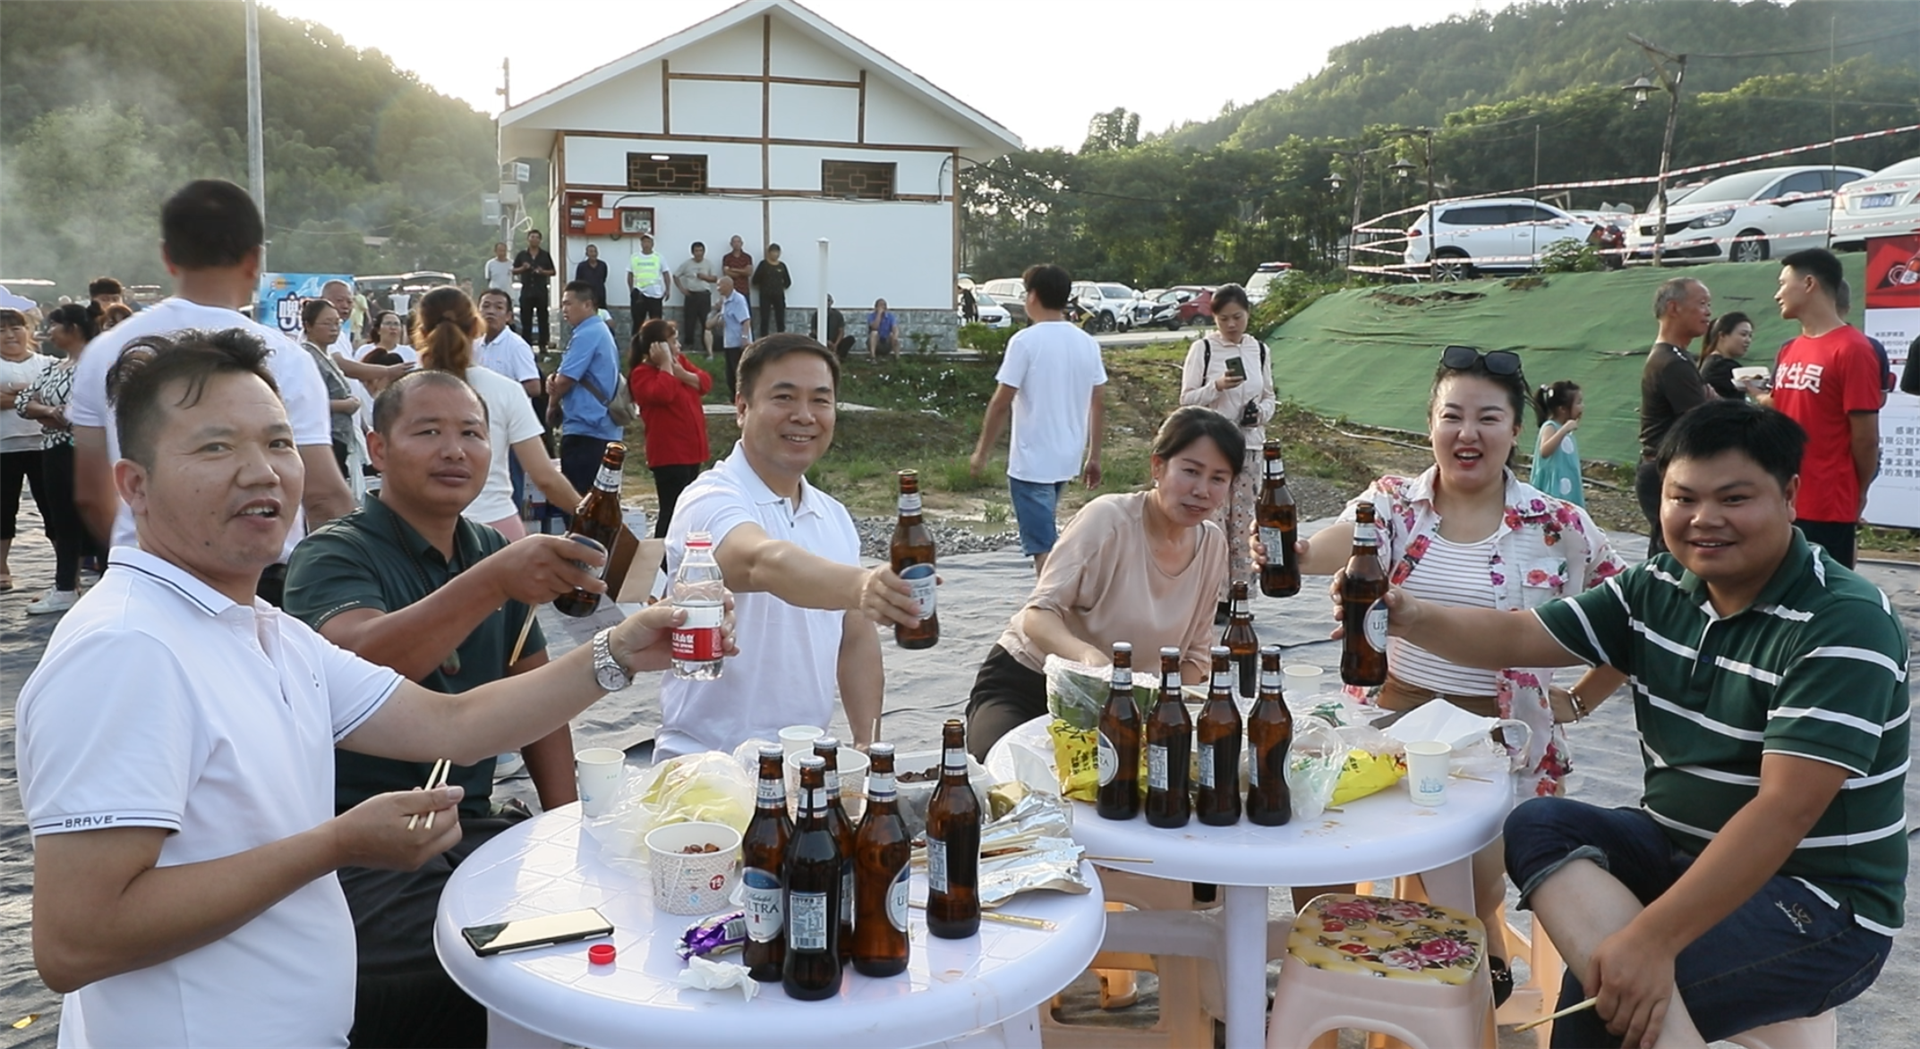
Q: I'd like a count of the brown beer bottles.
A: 14